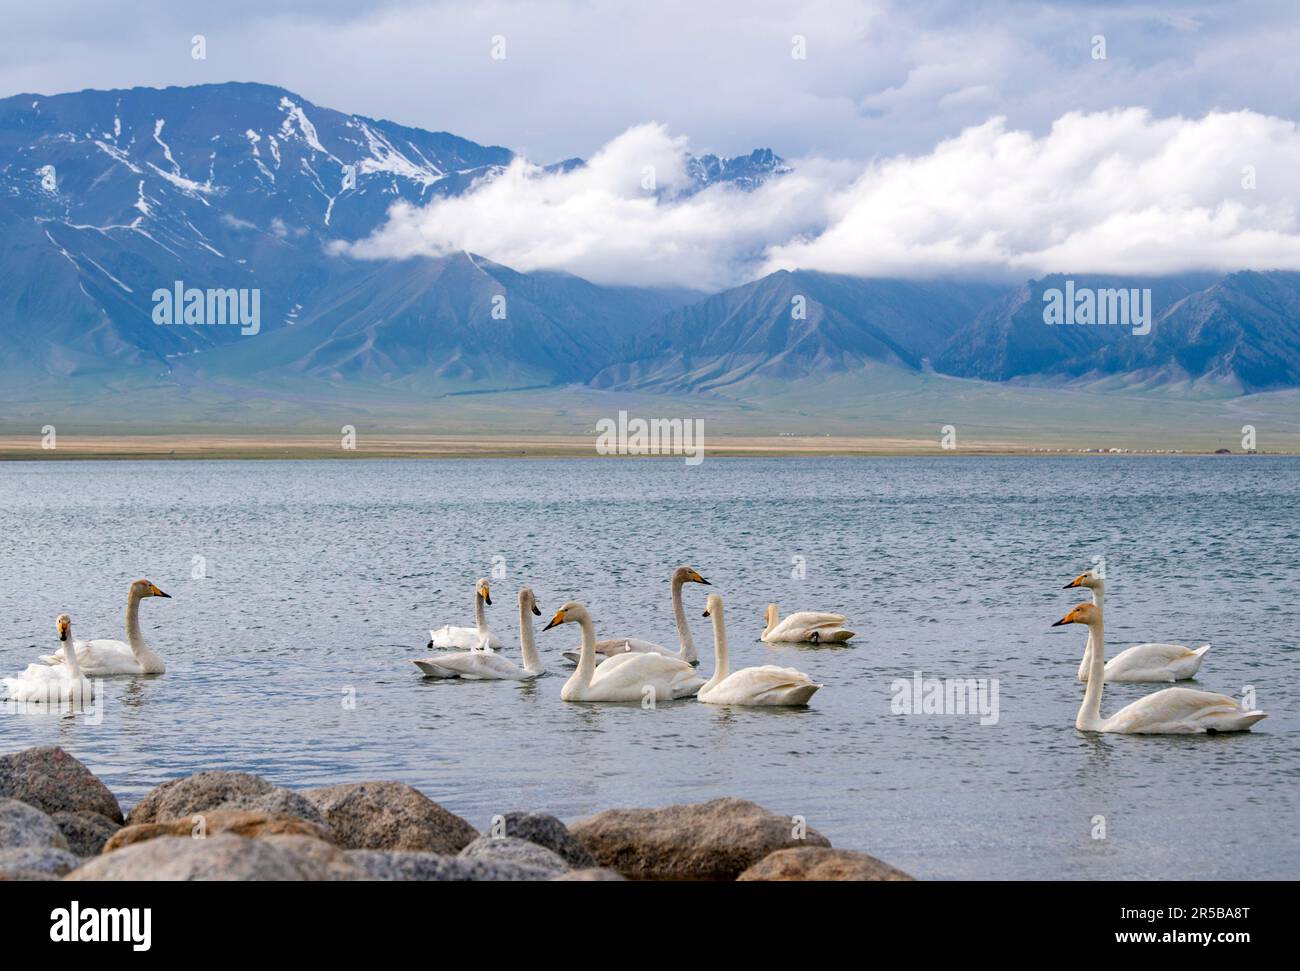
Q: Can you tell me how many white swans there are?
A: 10